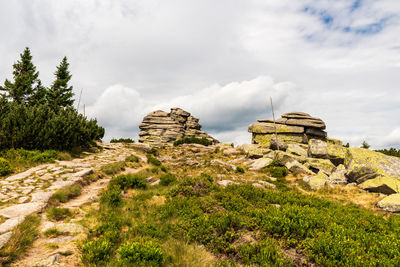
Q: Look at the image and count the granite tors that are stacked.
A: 2